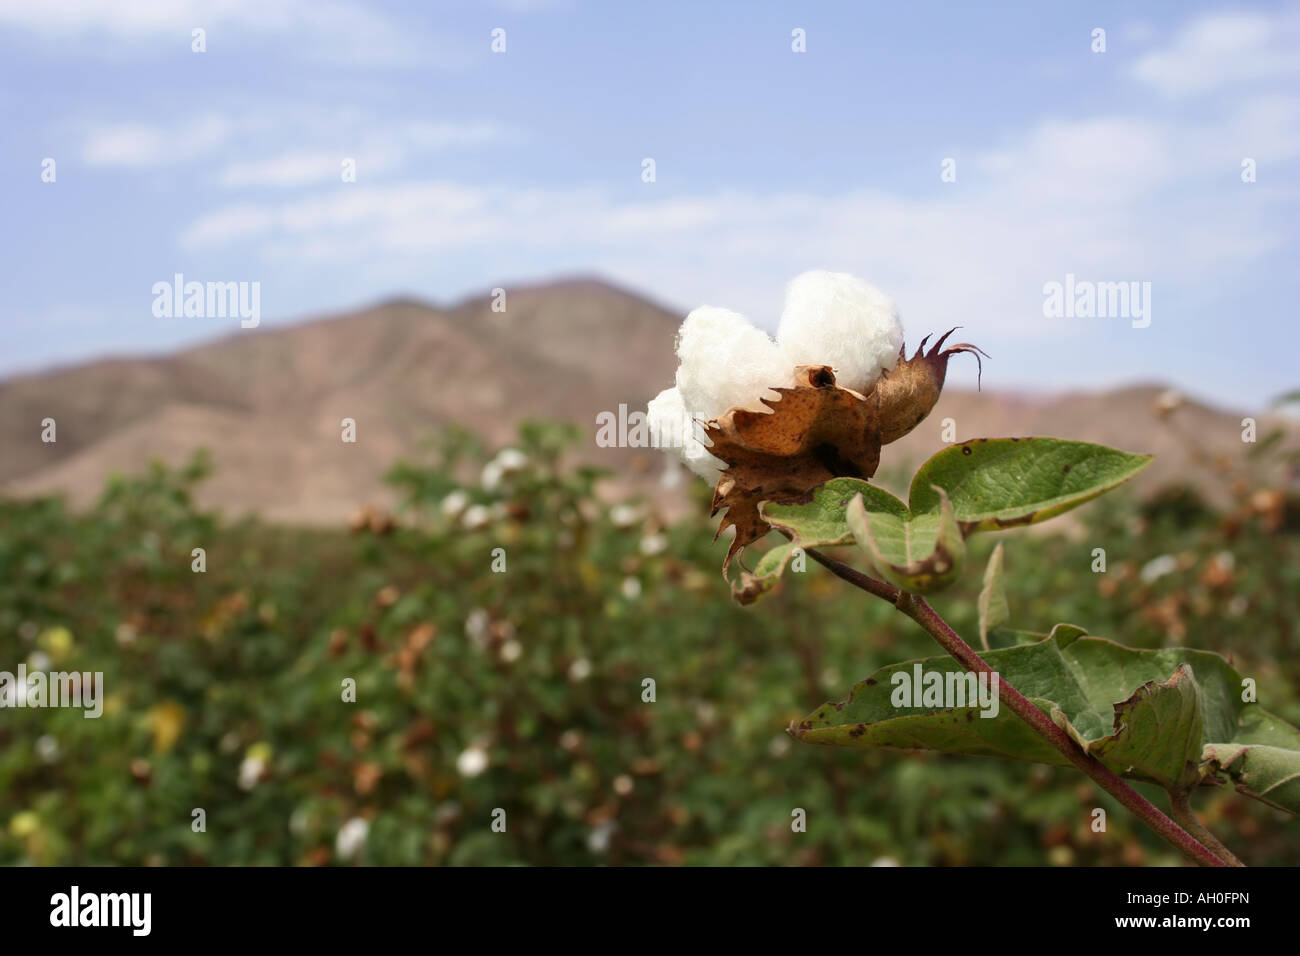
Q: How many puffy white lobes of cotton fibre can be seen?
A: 3